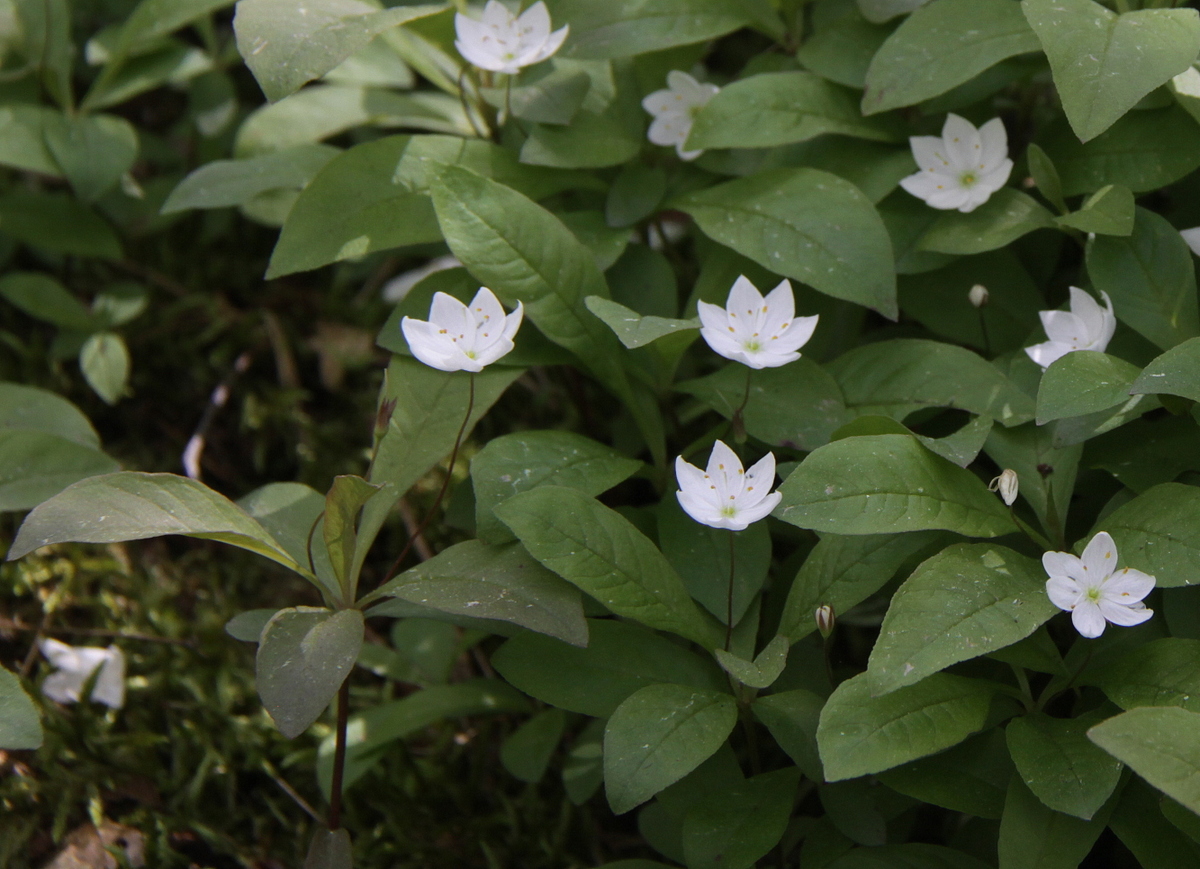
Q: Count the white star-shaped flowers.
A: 8